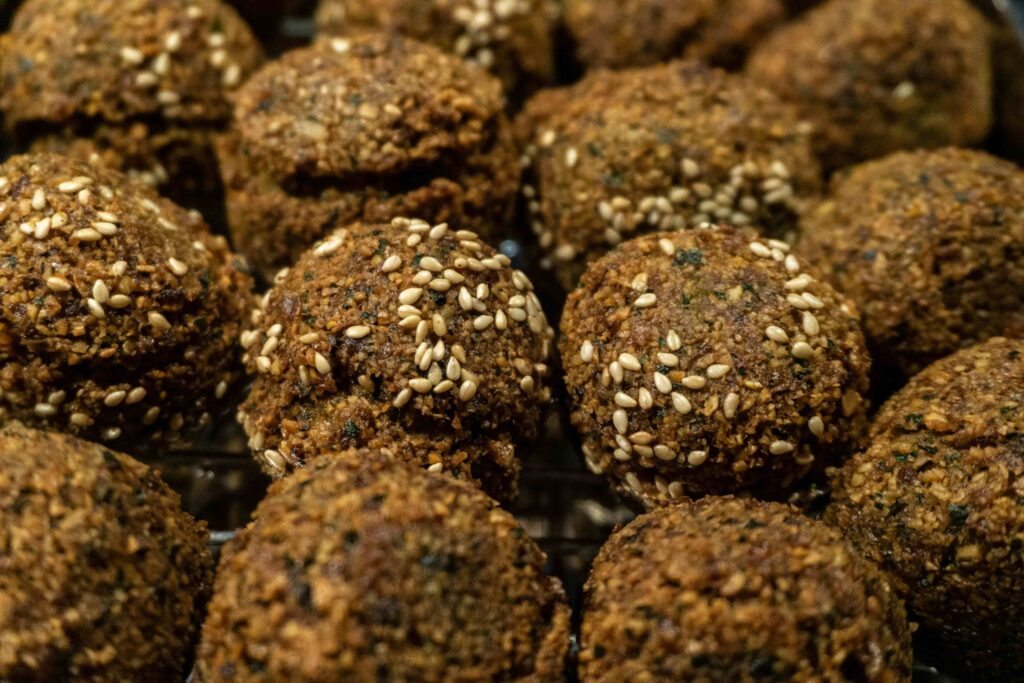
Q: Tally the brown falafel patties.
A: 14